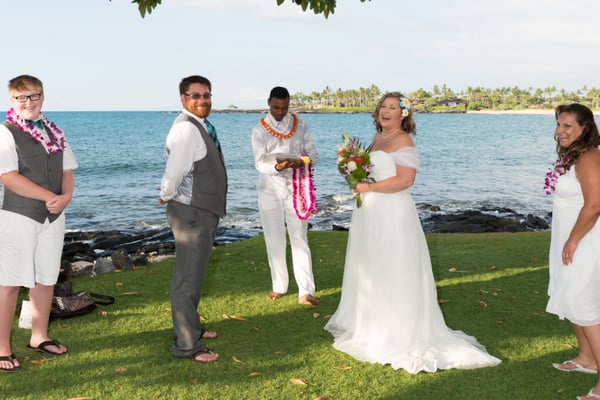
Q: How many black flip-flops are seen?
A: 4